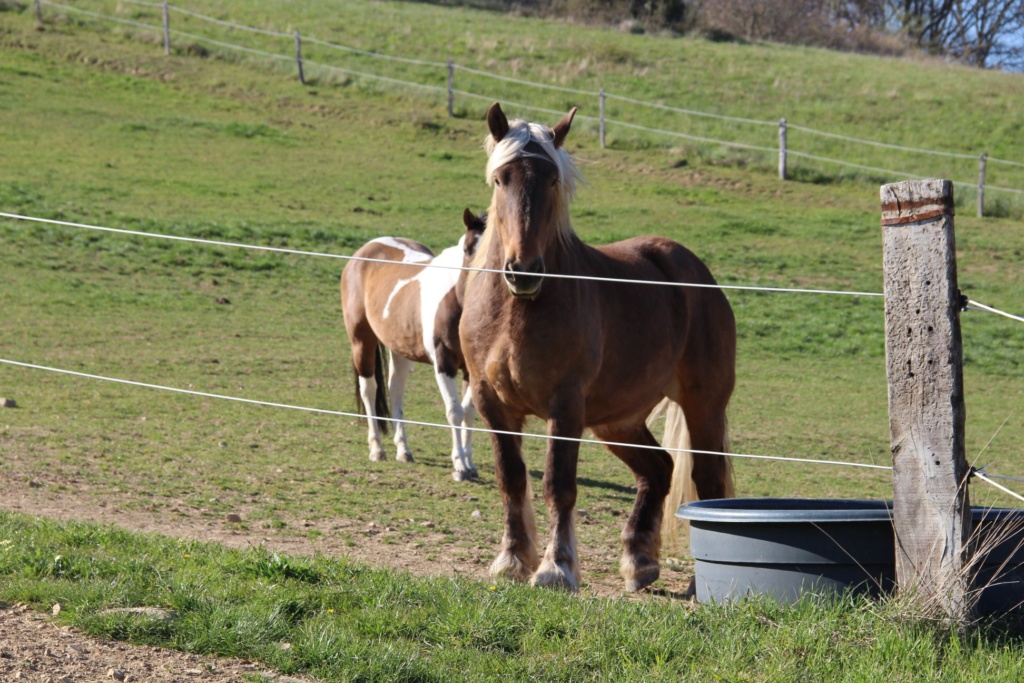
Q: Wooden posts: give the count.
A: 8